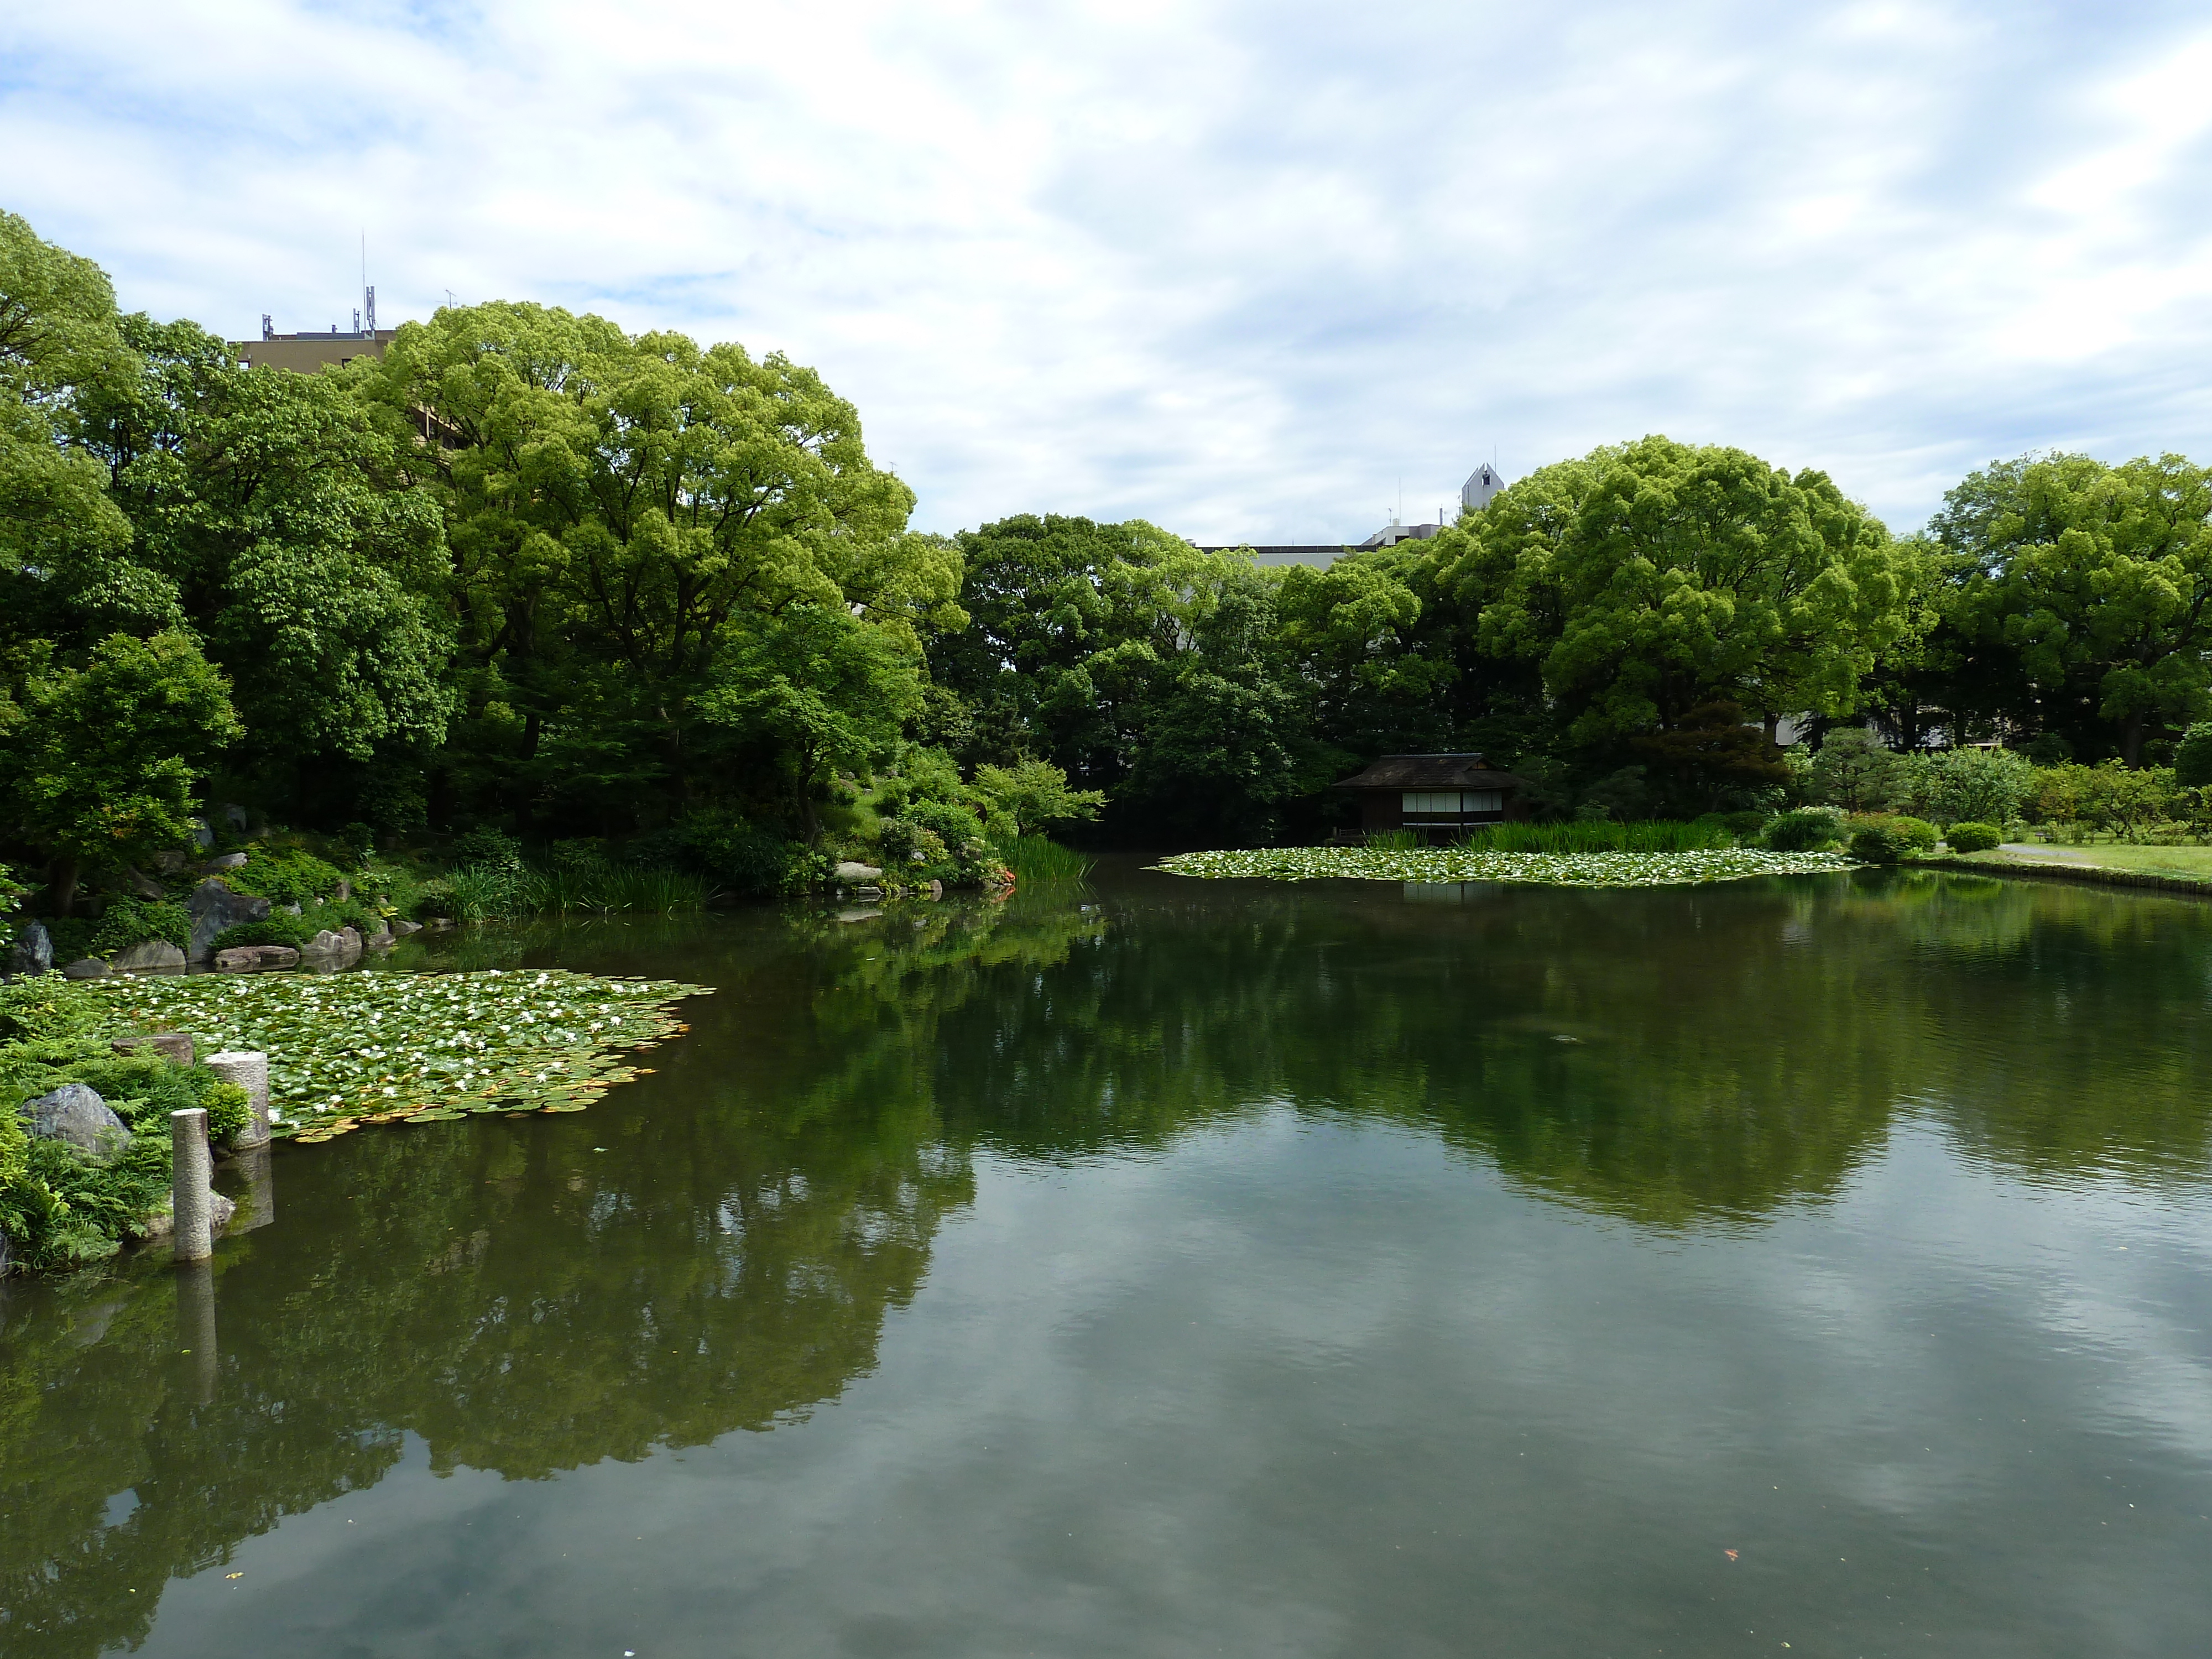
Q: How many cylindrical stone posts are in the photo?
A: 2